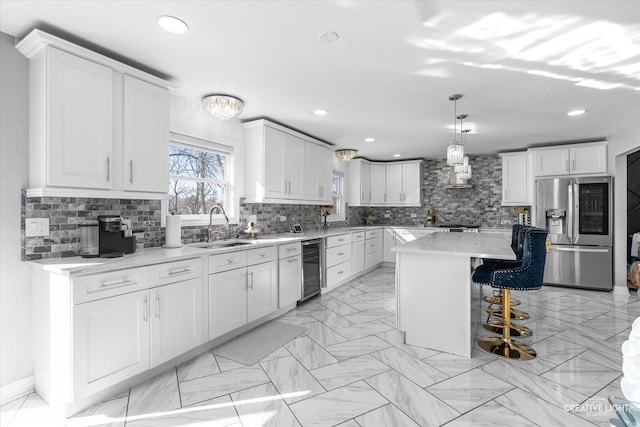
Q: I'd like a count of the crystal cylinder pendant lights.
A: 3